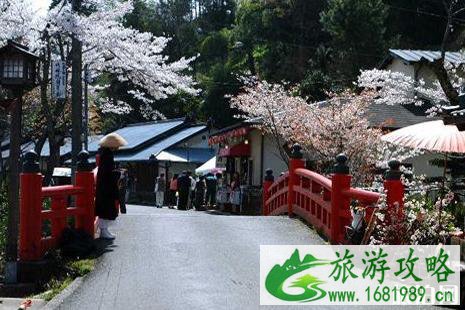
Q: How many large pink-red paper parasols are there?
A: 1